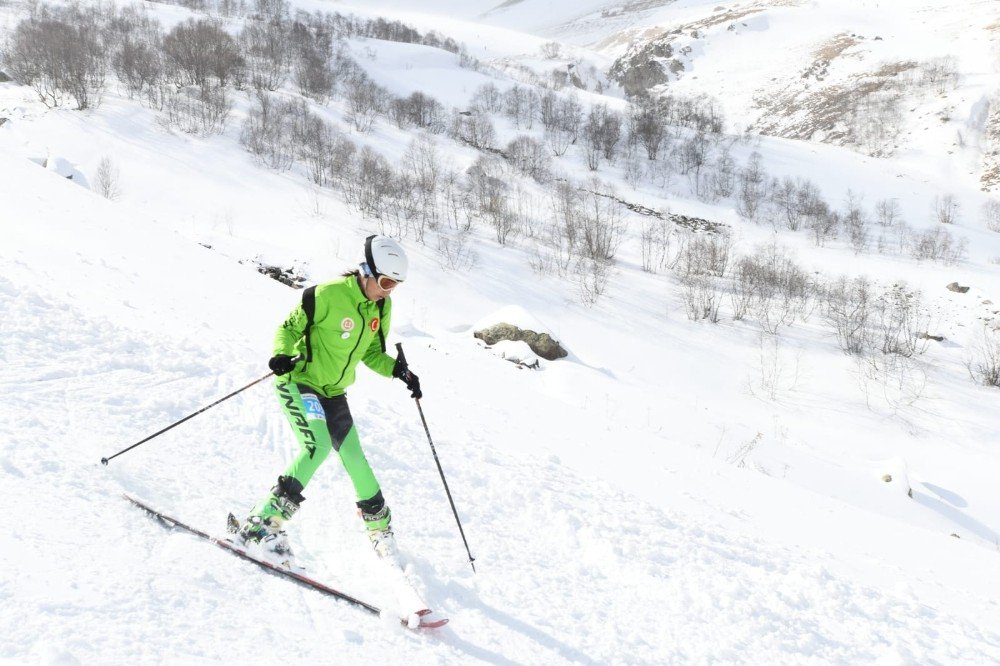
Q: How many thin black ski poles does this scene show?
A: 2